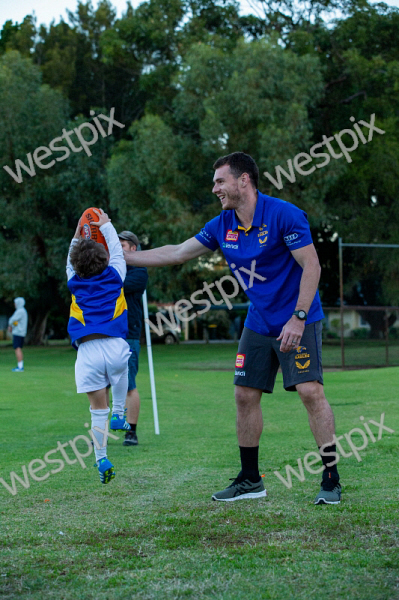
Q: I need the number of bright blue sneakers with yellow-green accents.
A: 2